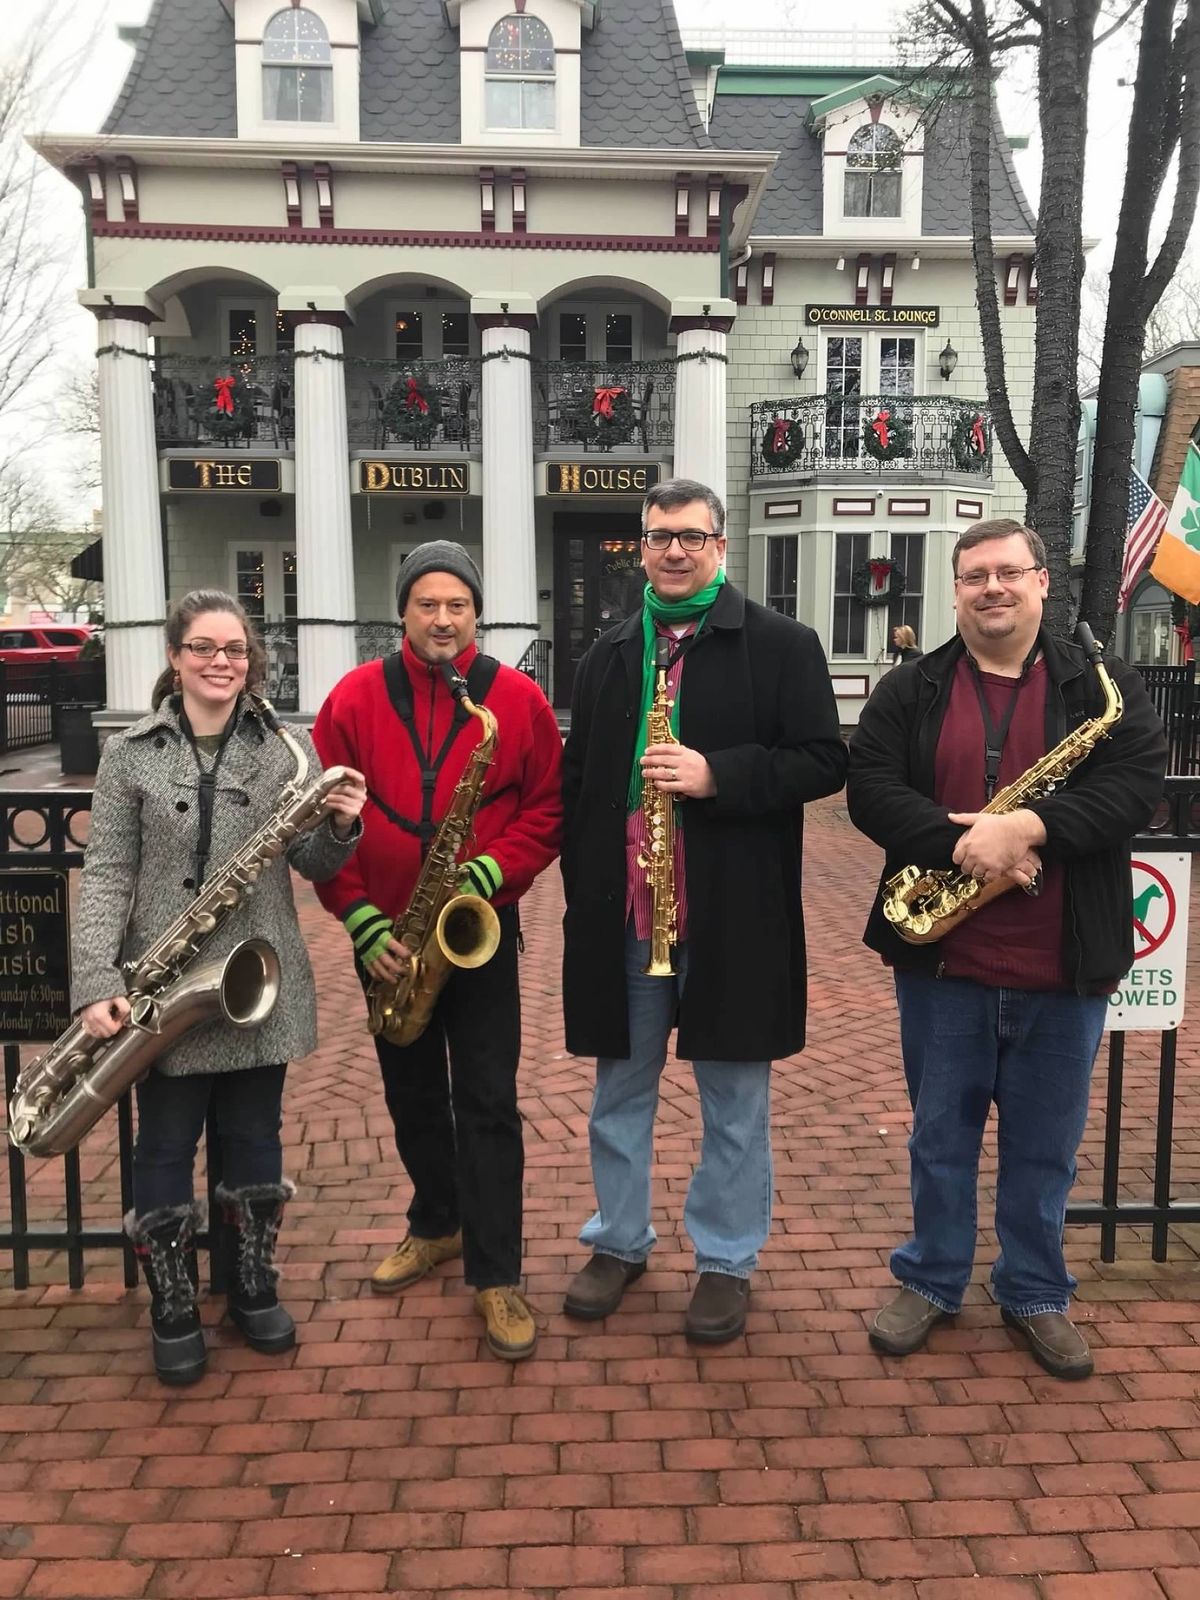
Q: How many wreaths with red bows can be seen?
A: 7